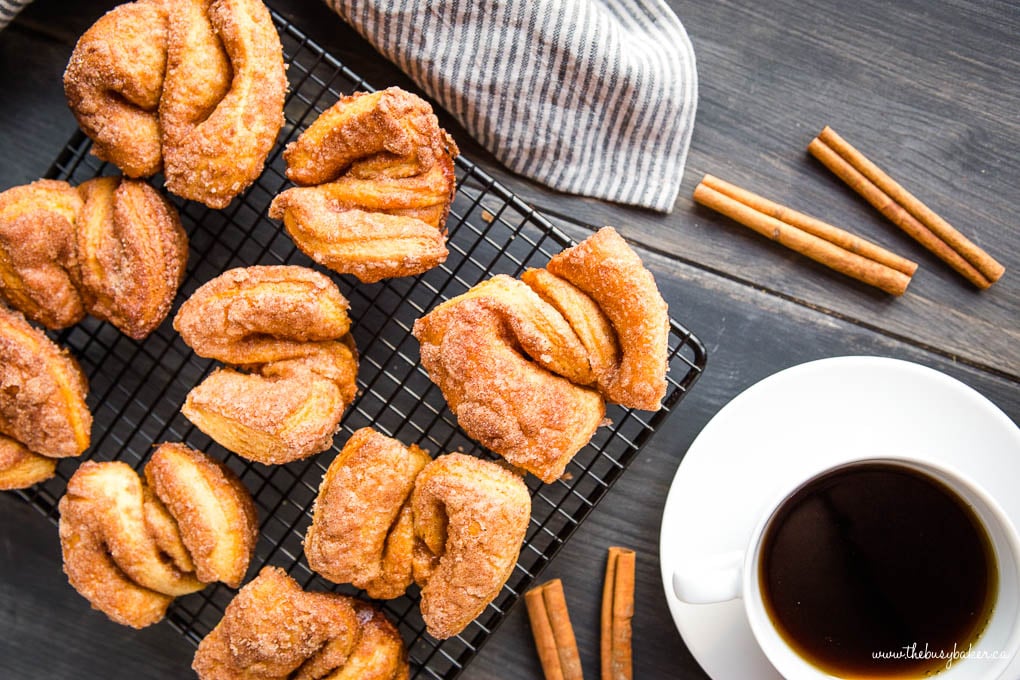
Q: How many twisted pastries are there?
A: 9